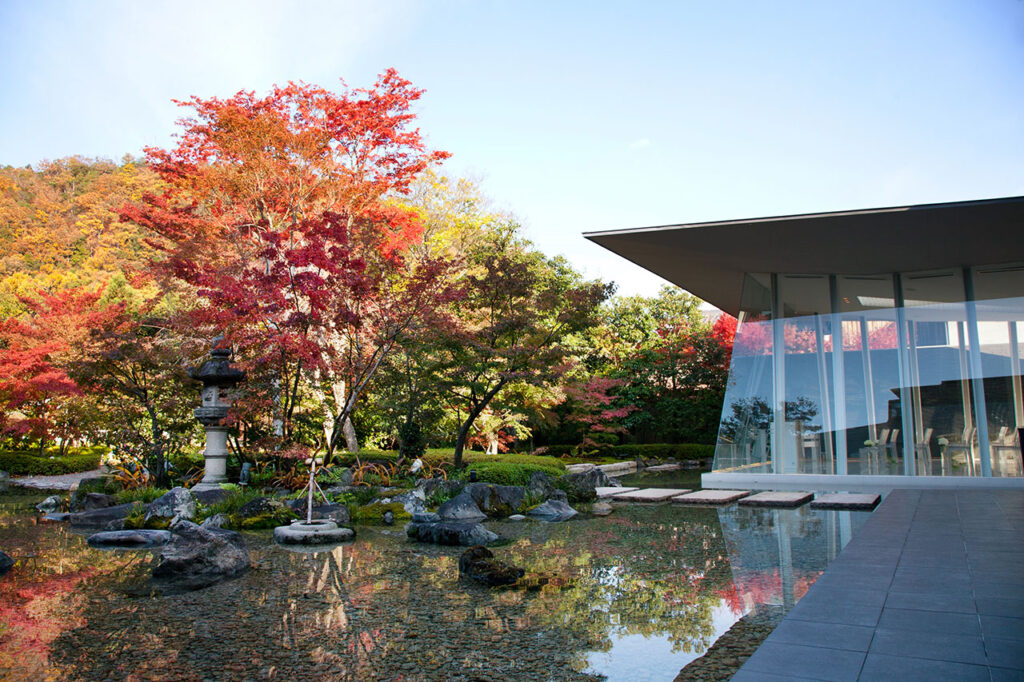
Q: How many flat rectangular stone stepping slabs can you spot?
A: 5